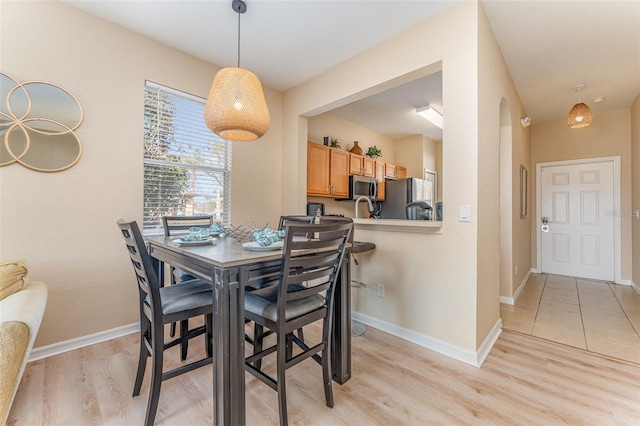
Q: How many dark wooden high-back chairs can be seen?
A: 4